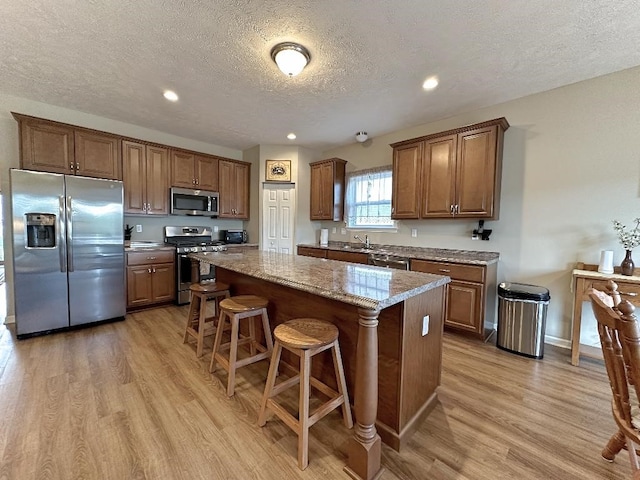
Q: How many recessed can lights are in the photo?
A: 3